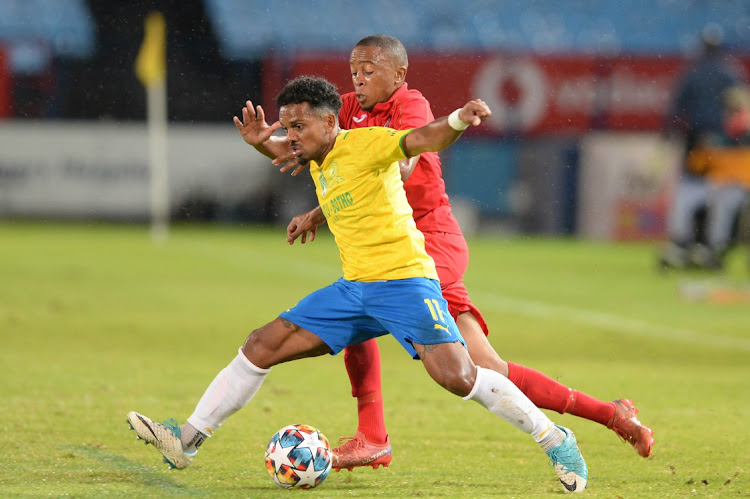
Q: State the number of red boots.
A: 2